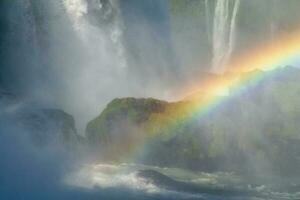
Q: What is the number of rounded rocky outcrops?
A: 2